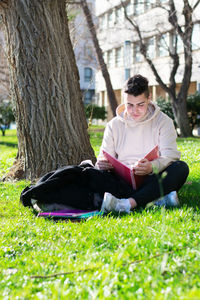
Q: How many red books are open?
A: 1